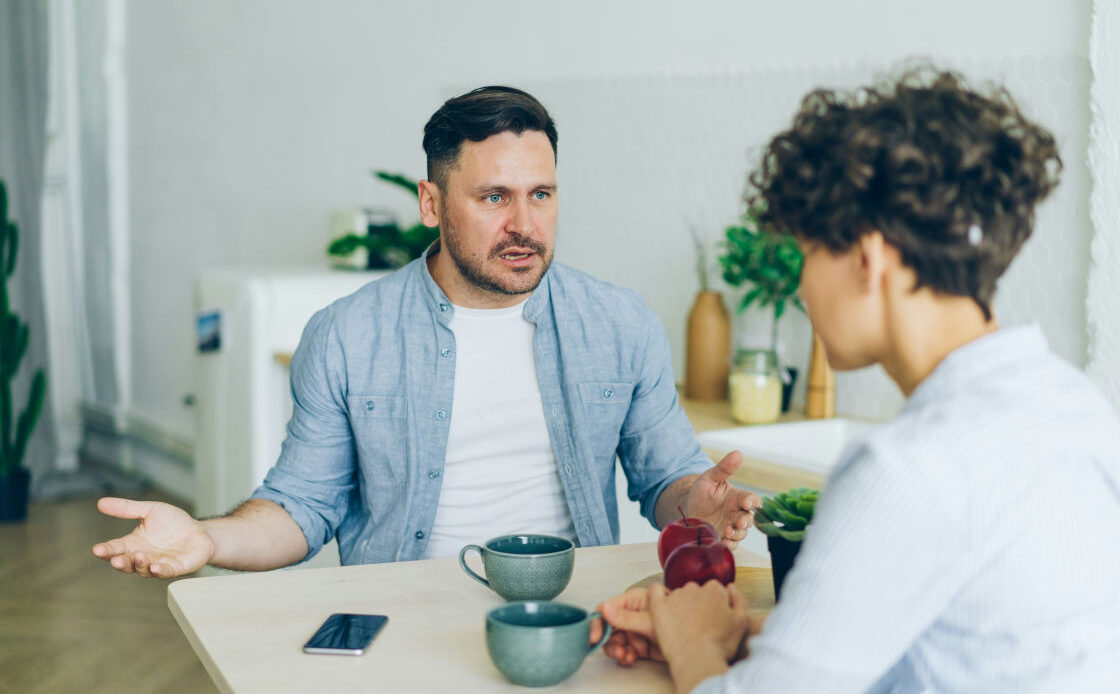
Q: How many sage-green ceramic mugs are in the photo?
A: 2